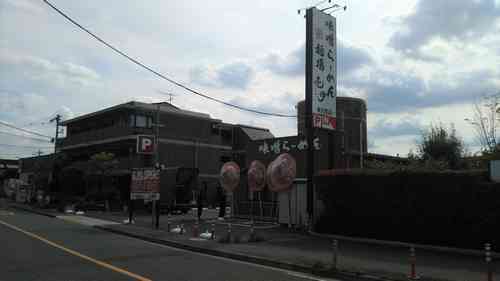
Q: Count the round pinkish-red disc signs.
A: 3